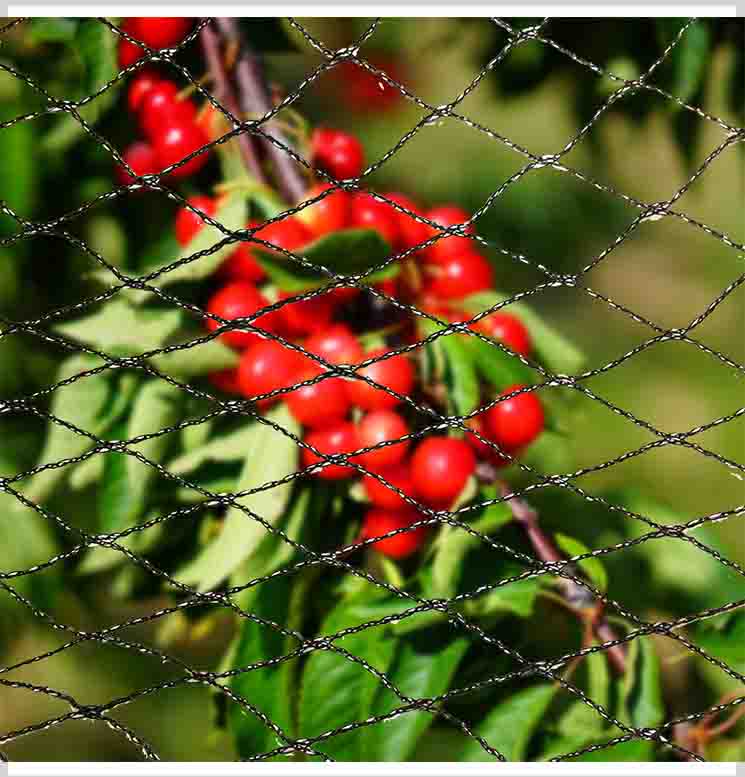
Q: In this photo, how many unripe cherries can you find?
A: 0